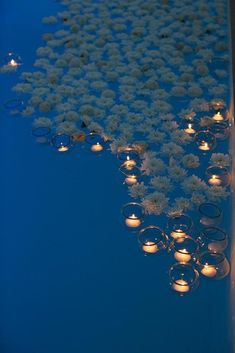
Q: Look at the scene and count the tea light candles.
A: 15